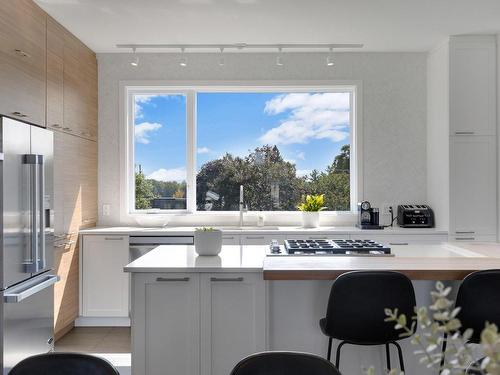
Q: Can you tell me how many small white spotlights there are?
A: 5